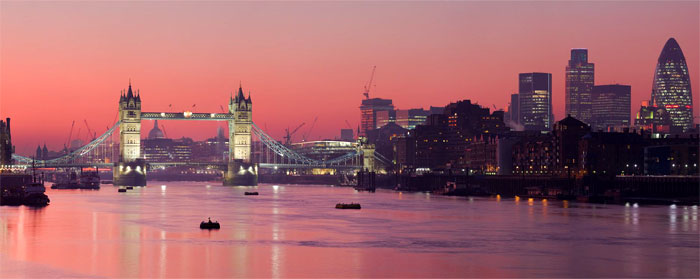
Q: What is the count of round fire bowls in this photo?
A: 0